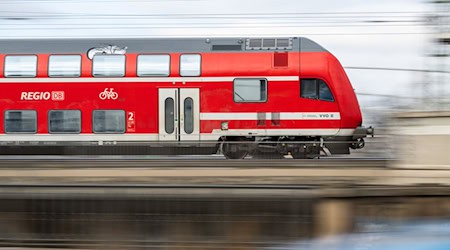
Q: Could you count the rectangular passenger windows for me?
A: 9